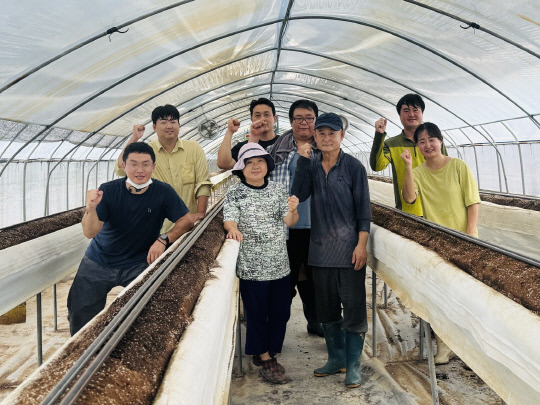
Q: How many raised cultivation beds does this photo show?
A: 4